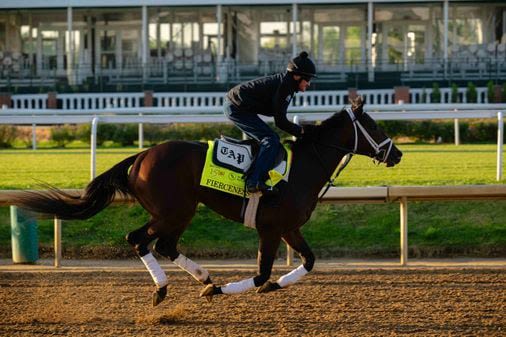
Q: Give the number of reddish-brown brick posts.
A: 6